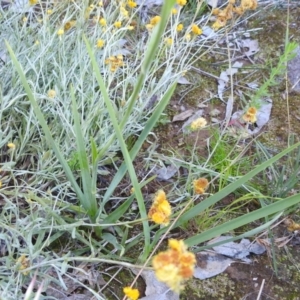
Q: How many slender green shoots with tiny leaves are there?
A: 1